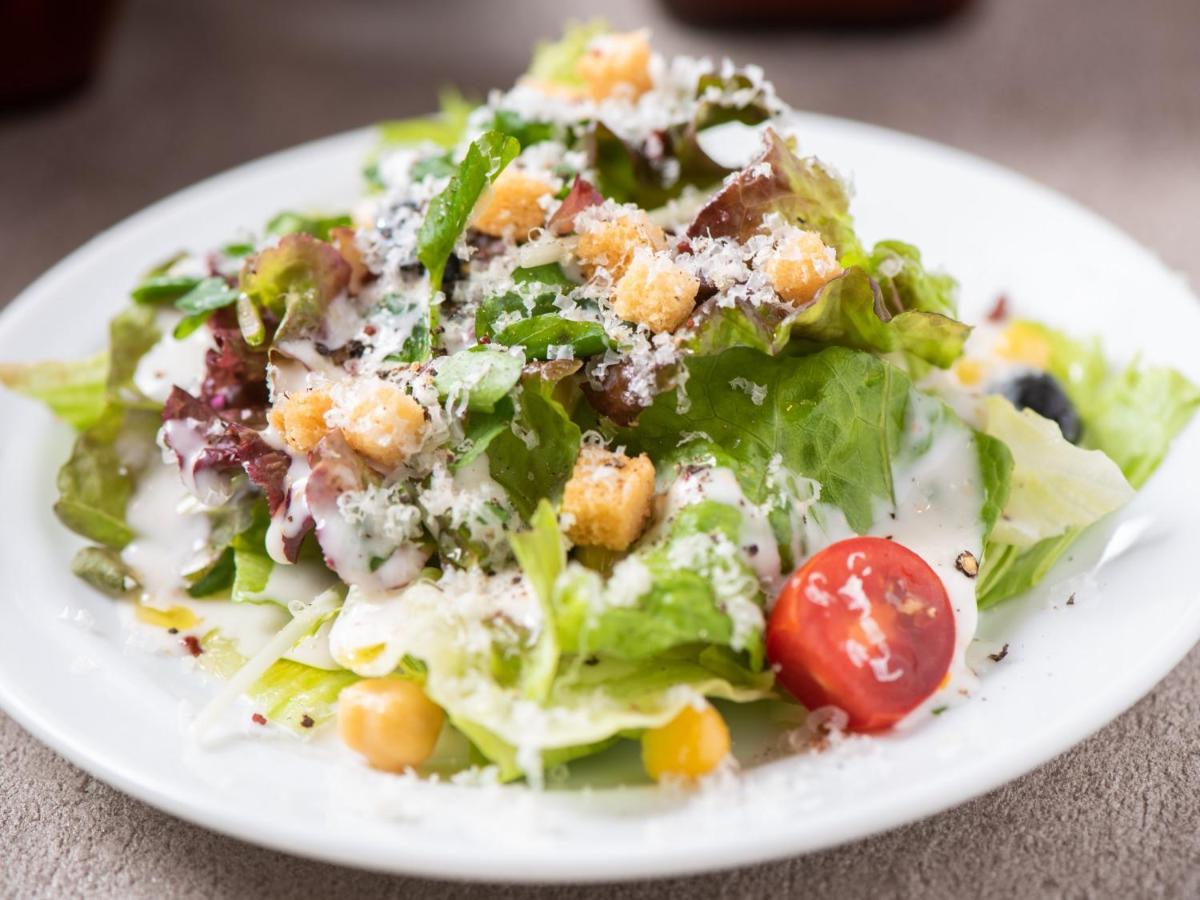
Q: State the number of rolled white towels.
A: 0